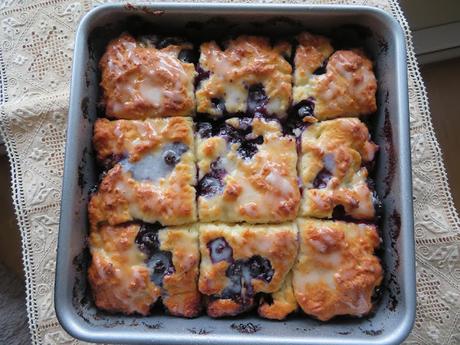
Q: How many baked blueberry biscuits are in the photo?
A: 9